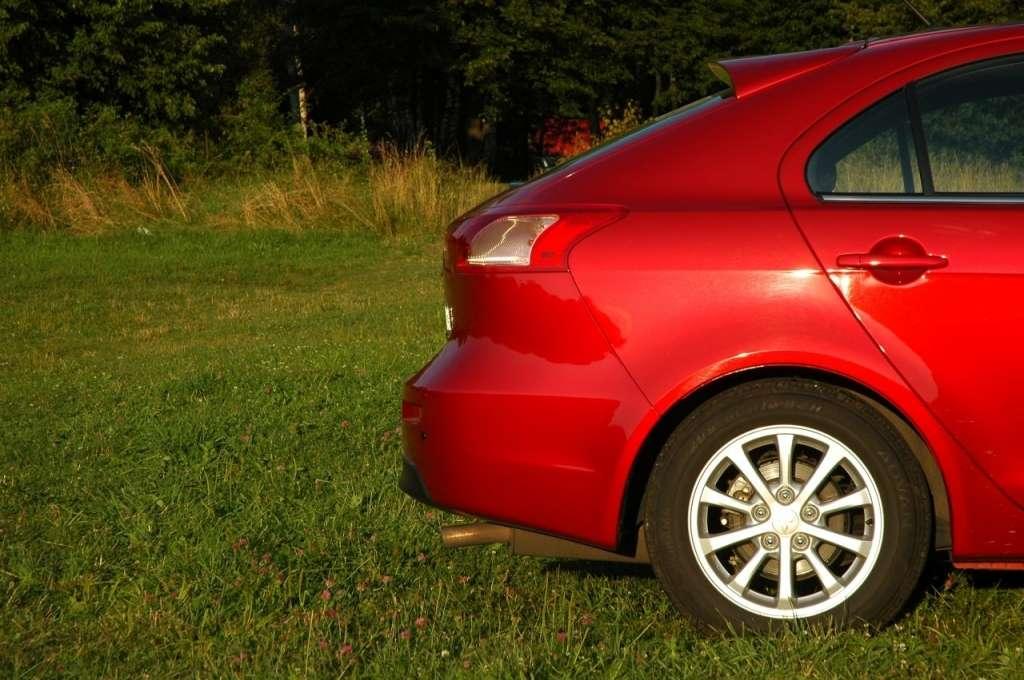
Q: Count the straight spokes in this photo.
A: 10